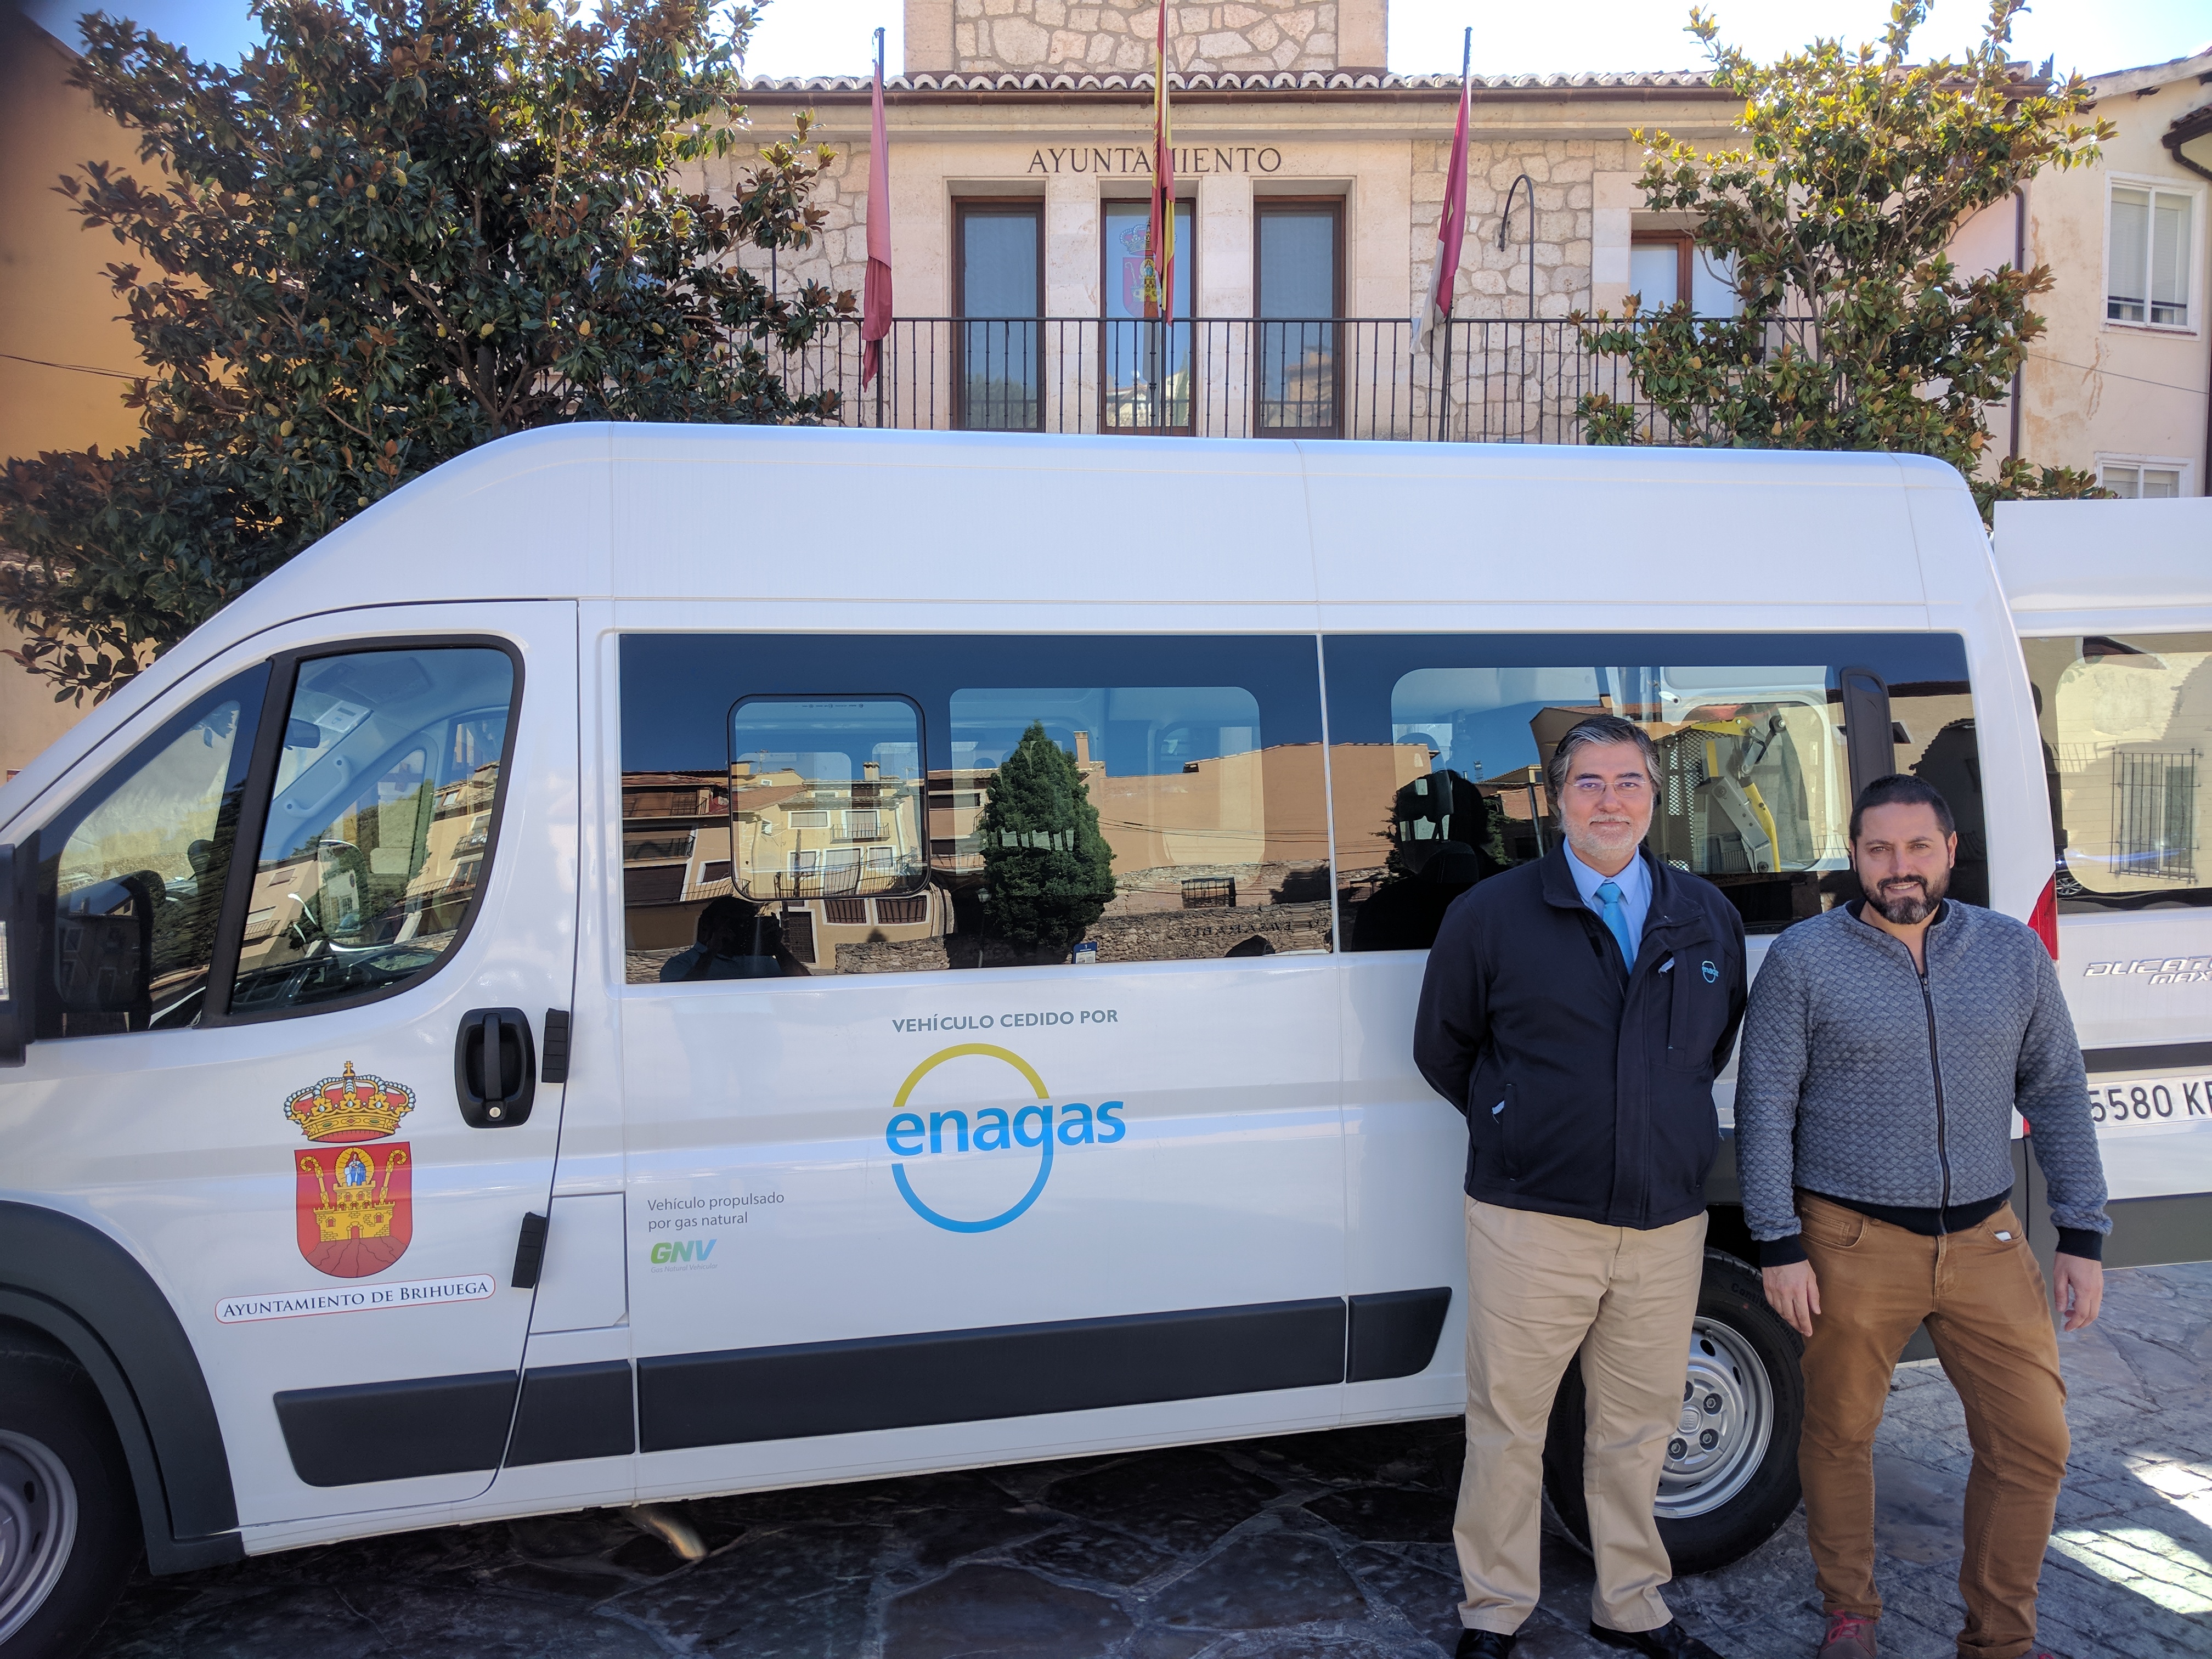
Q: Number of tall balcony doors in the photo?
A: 3